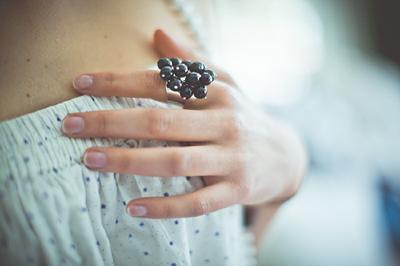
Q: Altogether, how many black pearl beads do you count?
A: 12